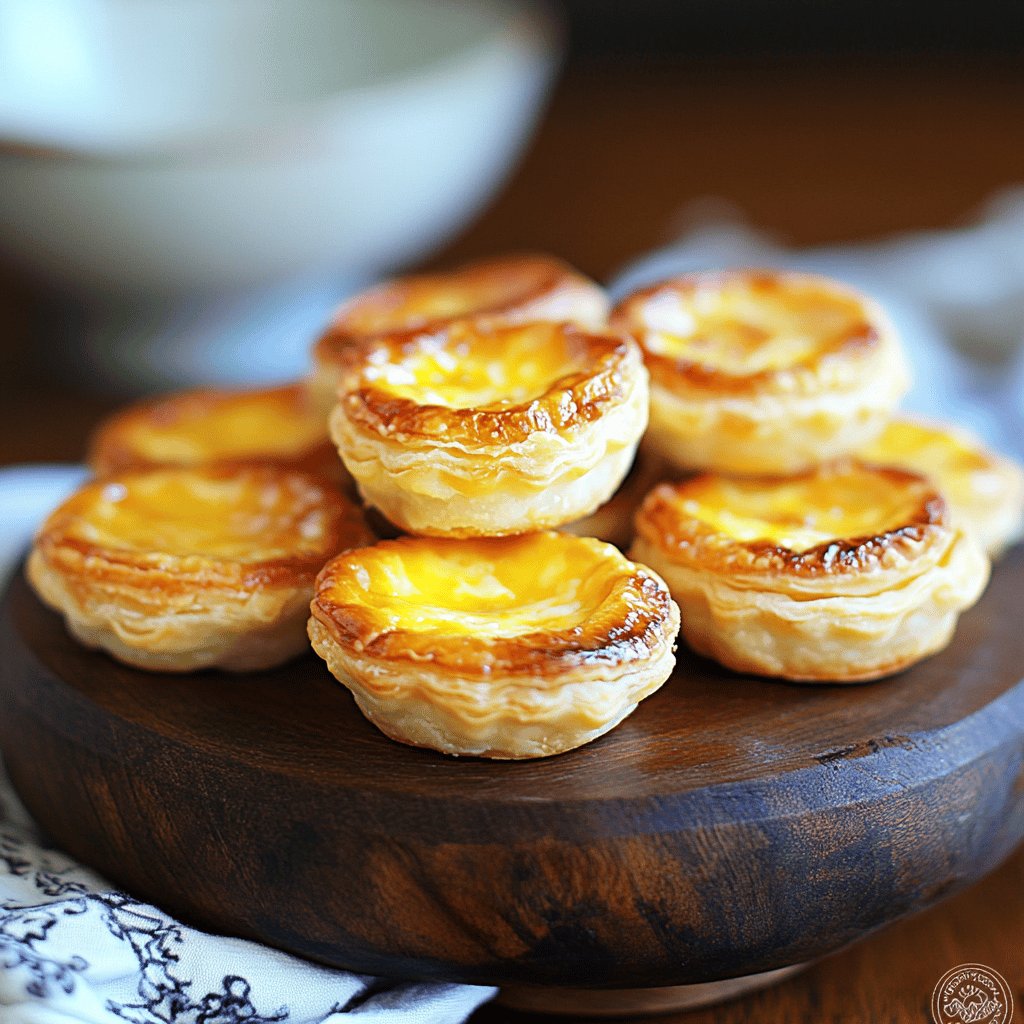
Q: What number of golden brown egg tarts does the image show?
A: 8